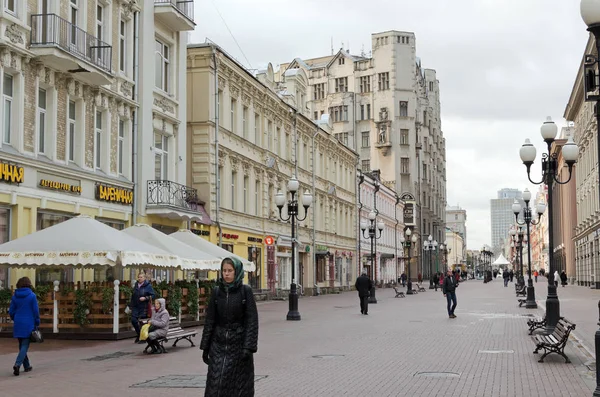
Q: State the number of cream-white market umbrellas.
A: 3